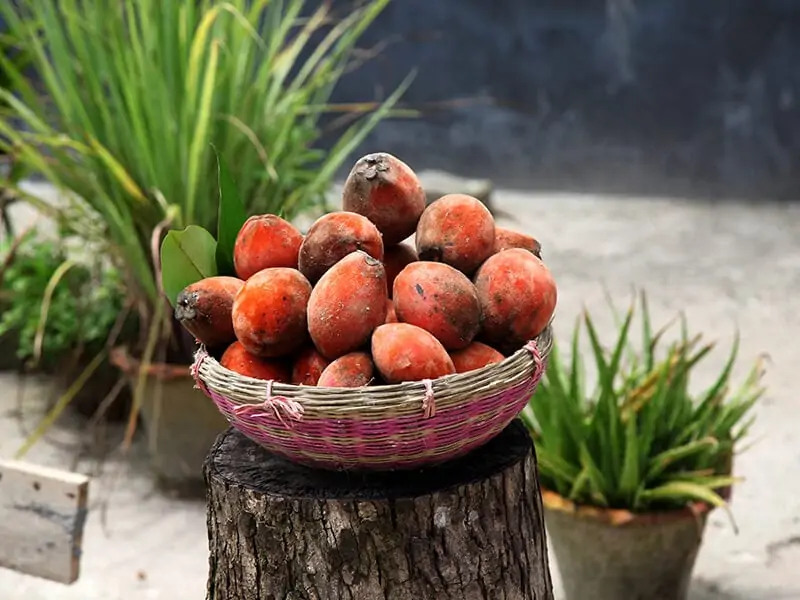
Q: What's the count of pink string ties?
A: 4